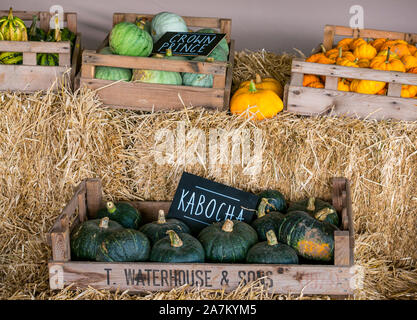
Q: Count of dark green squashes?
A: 12